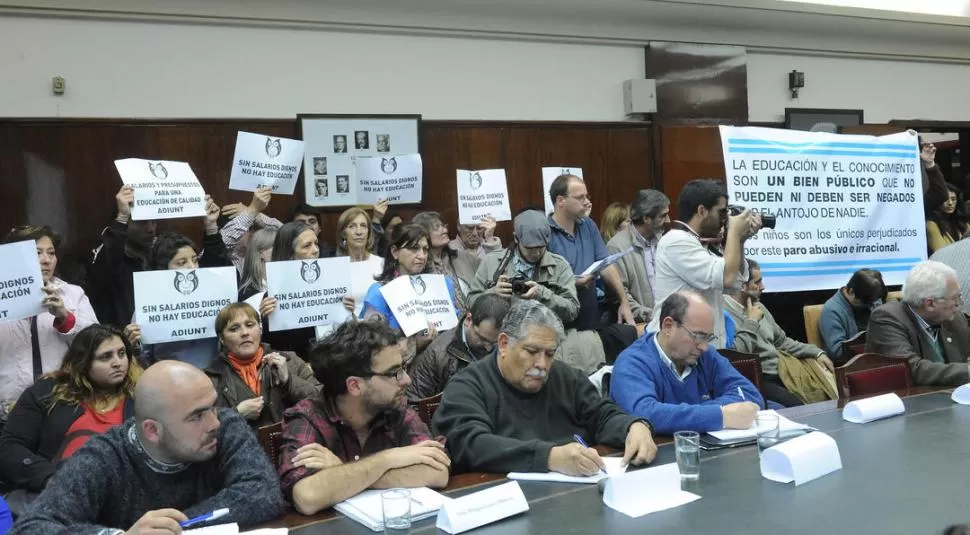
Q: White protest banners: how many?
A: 10